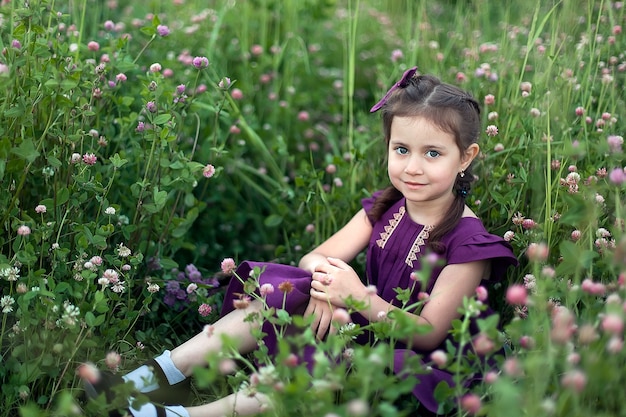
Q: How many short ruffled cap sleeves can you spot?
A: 2